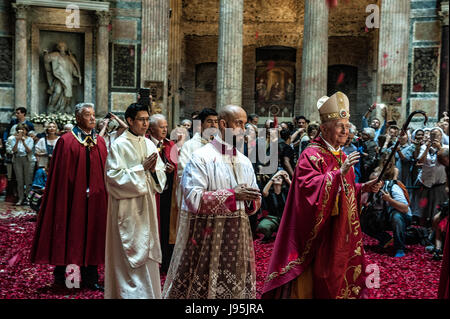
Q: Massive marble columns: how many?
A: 4